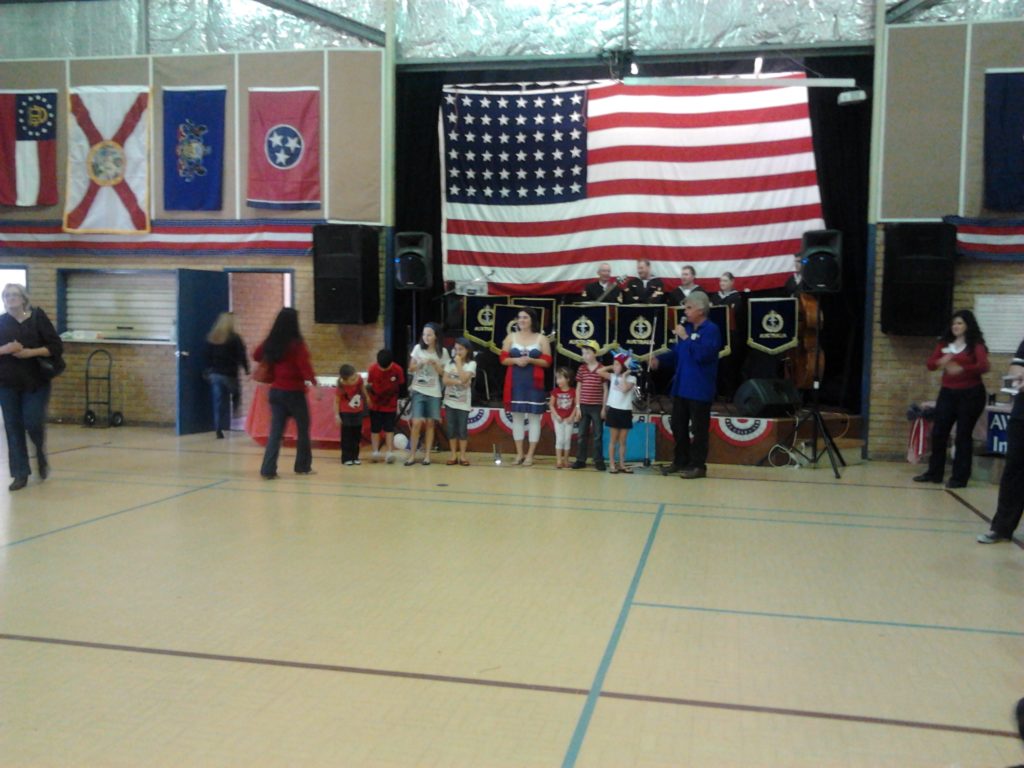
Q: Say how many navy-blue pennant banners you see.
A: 7